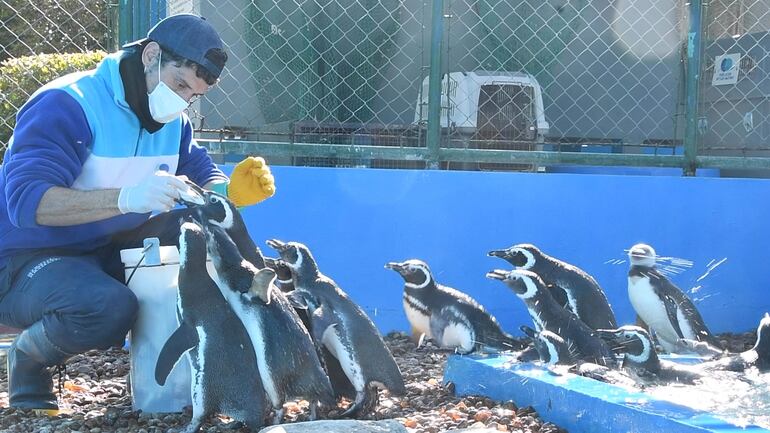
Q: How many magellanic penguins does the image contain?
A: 12